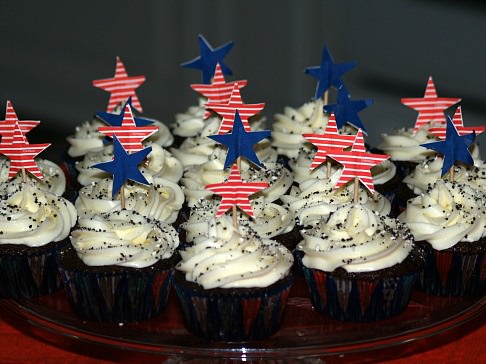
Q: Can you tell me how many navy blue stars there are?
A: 7